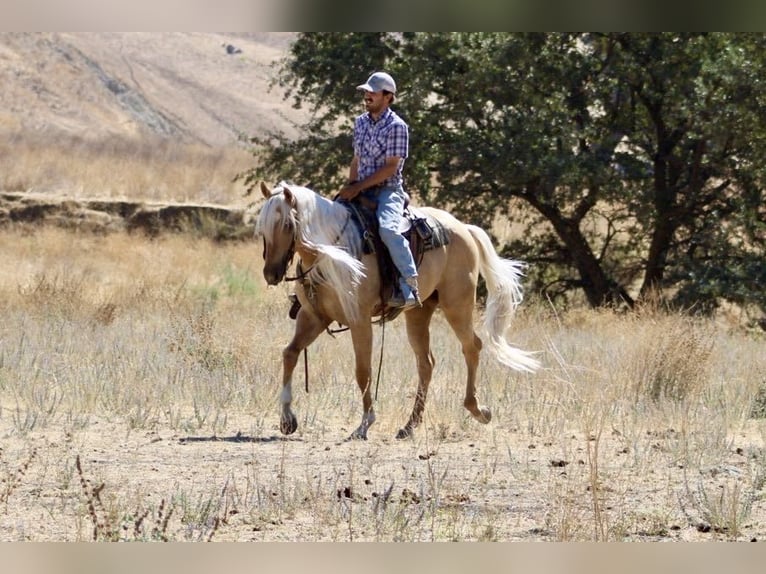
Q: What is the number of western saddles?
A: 1